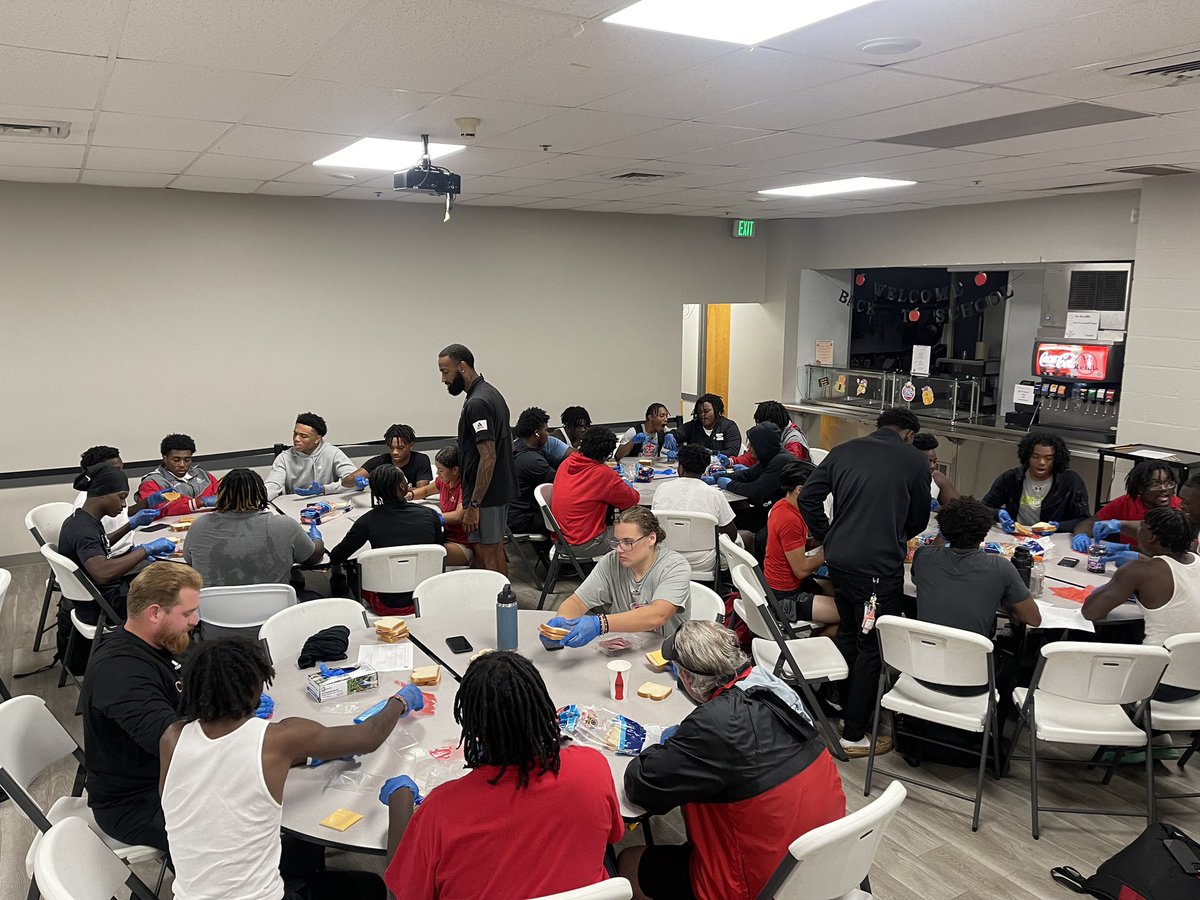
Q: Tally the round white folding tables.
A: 4